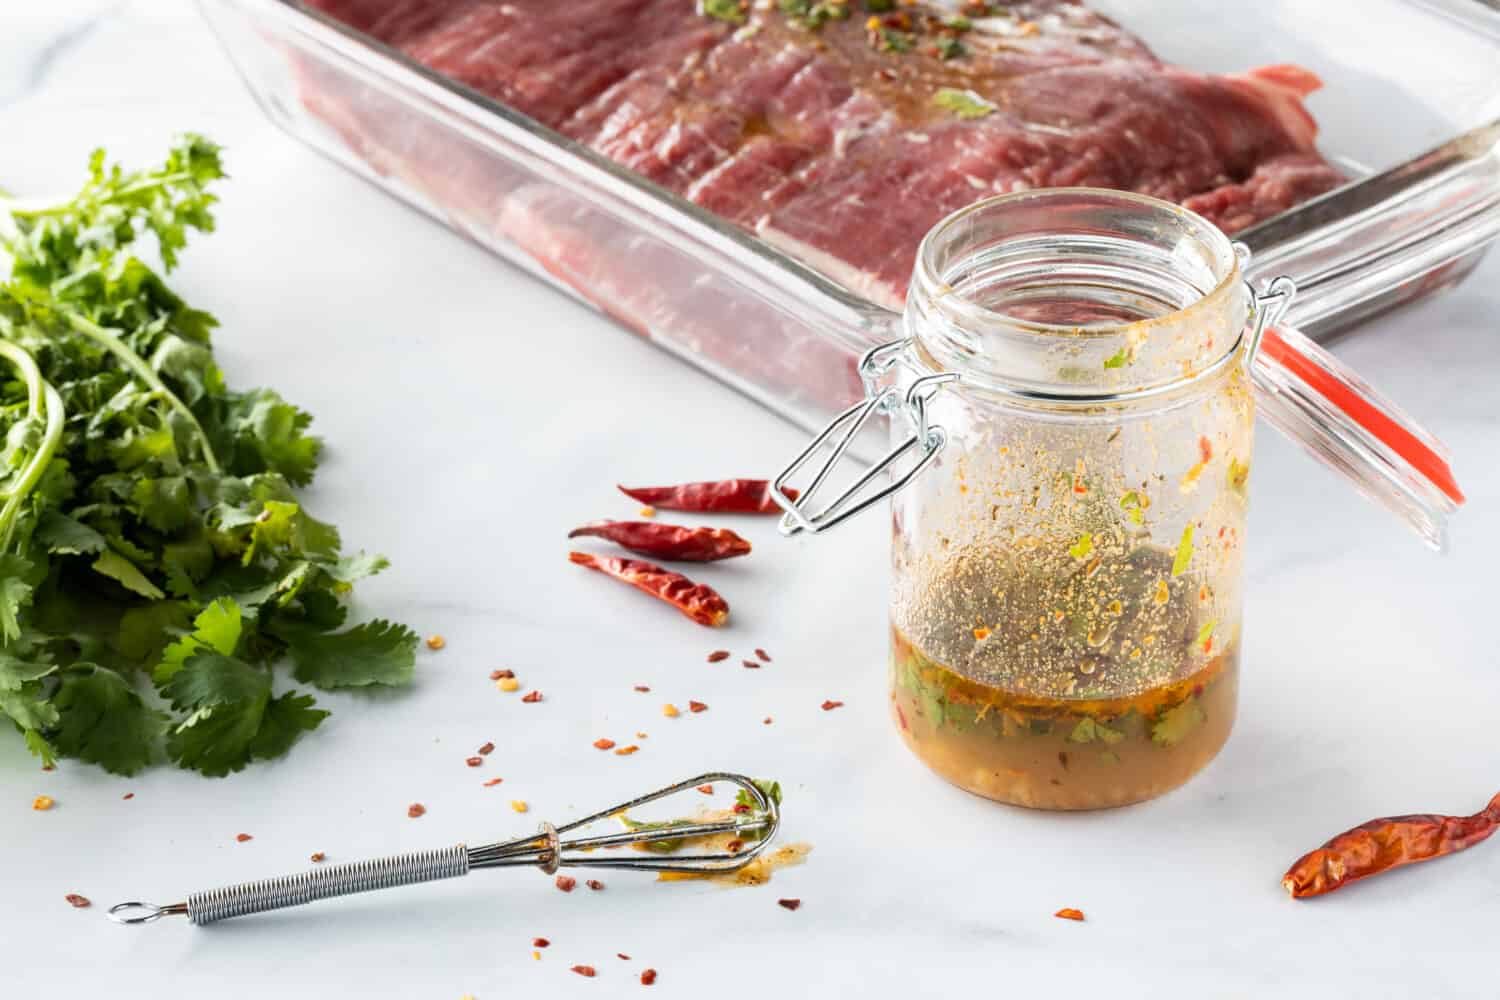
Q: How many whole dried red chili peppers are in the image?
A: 4